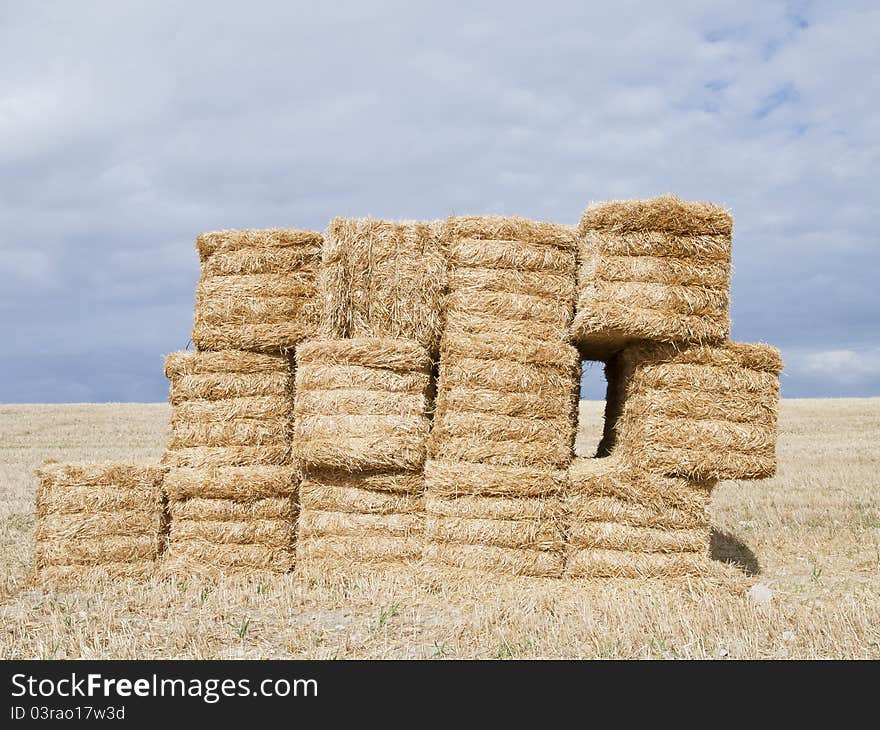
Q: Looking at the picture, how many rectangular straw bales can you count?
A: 13